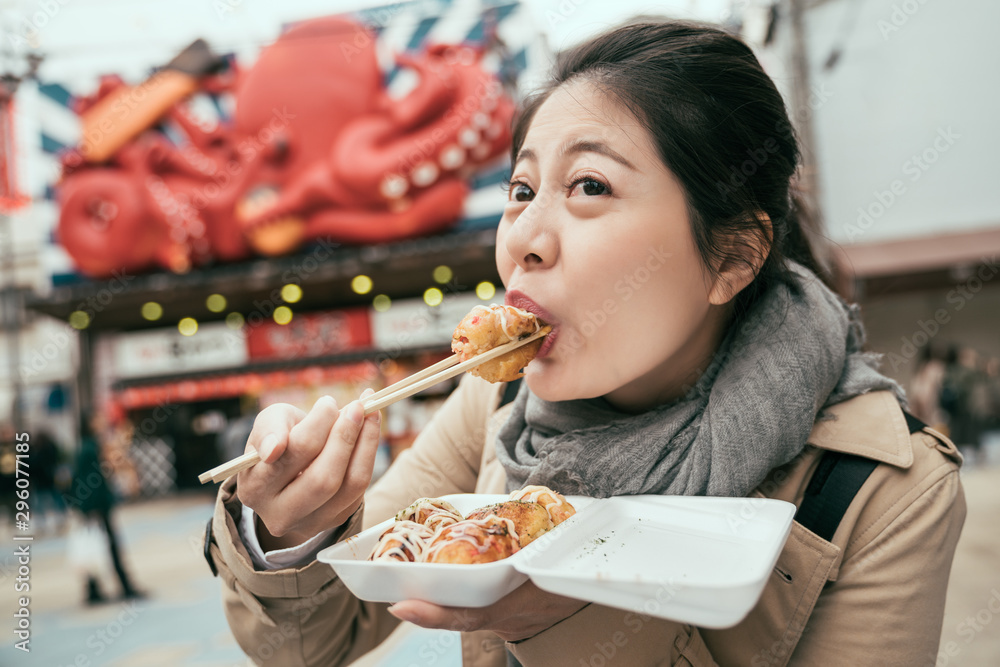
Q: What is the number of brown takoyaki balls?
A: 6